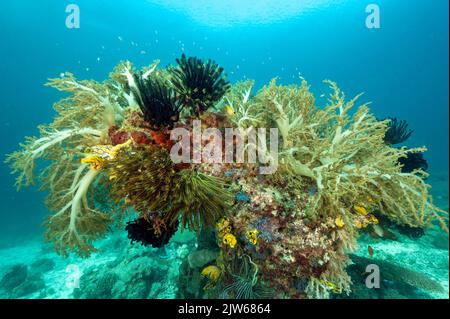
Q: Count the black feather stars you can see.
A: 5